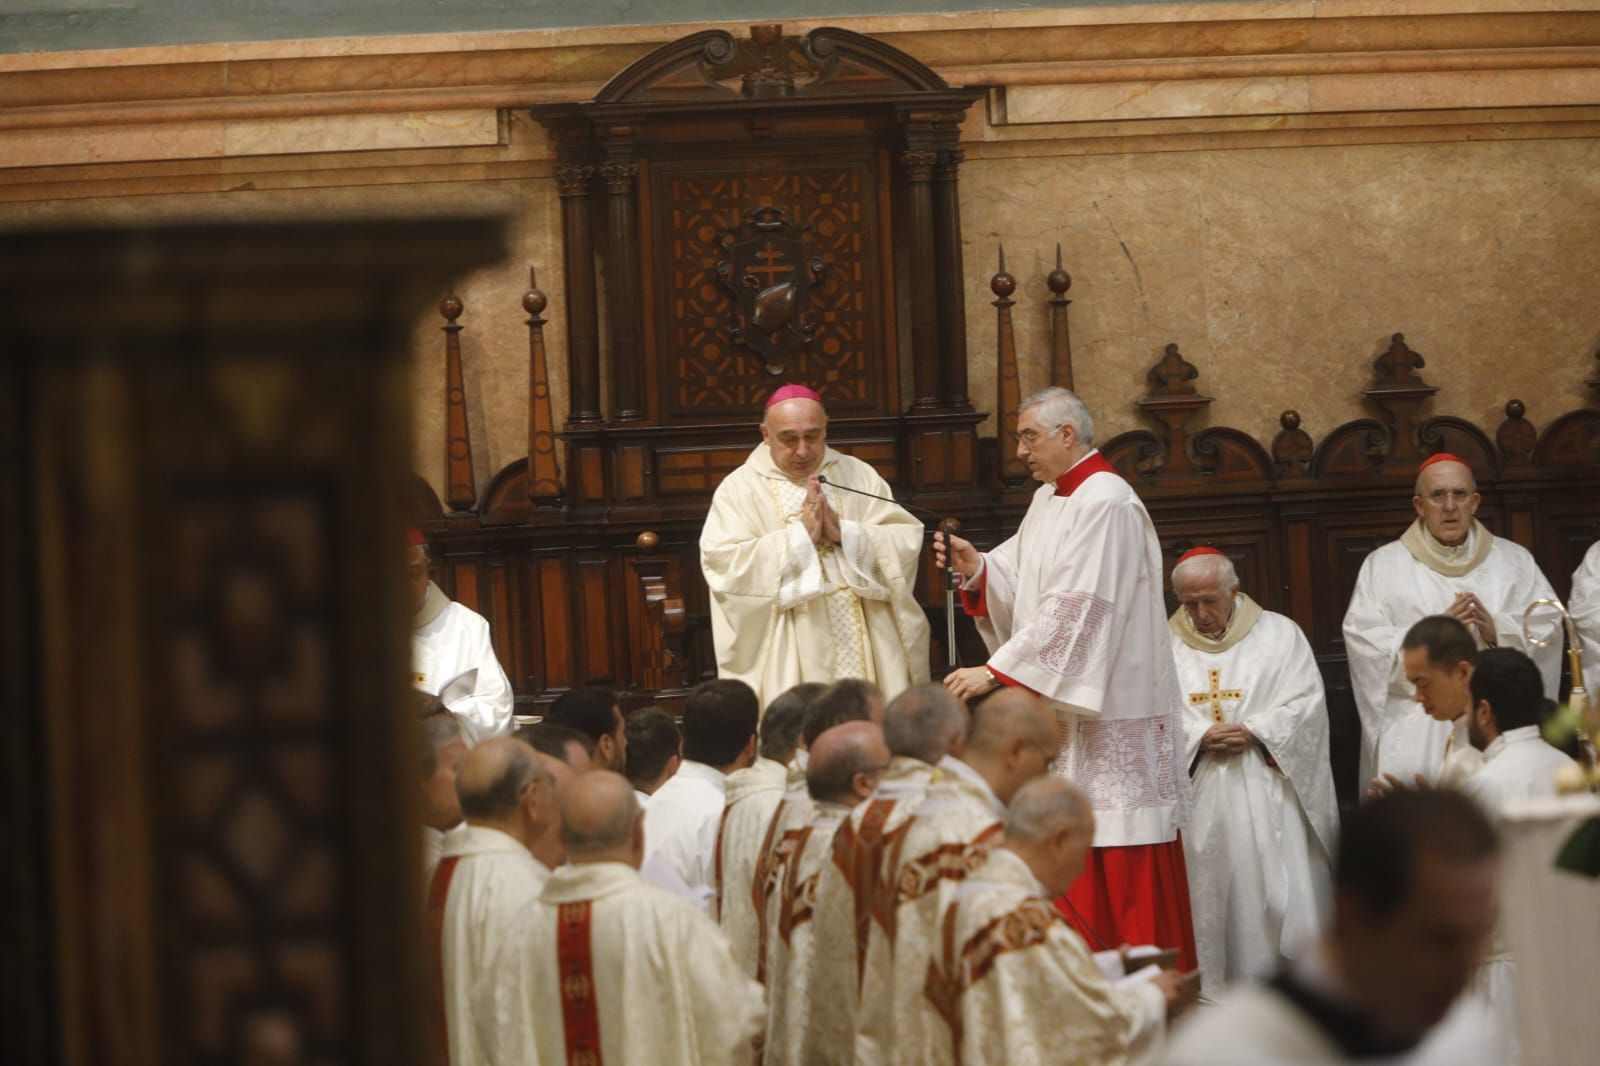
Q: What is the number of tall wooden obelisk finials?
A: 4